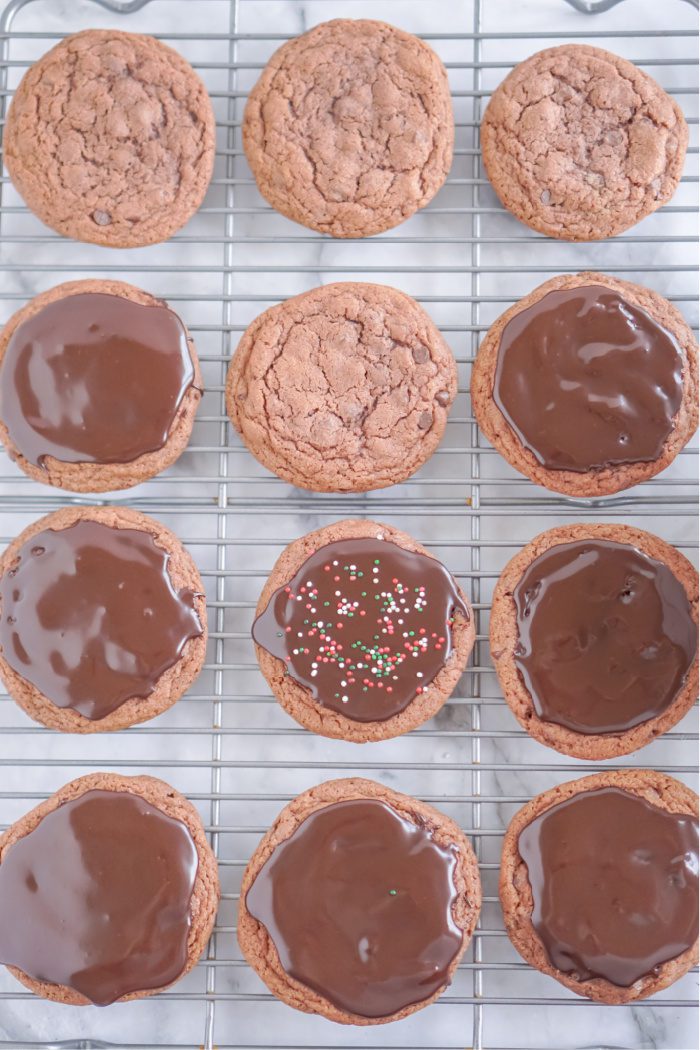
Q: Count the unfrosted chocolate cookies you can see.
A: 4